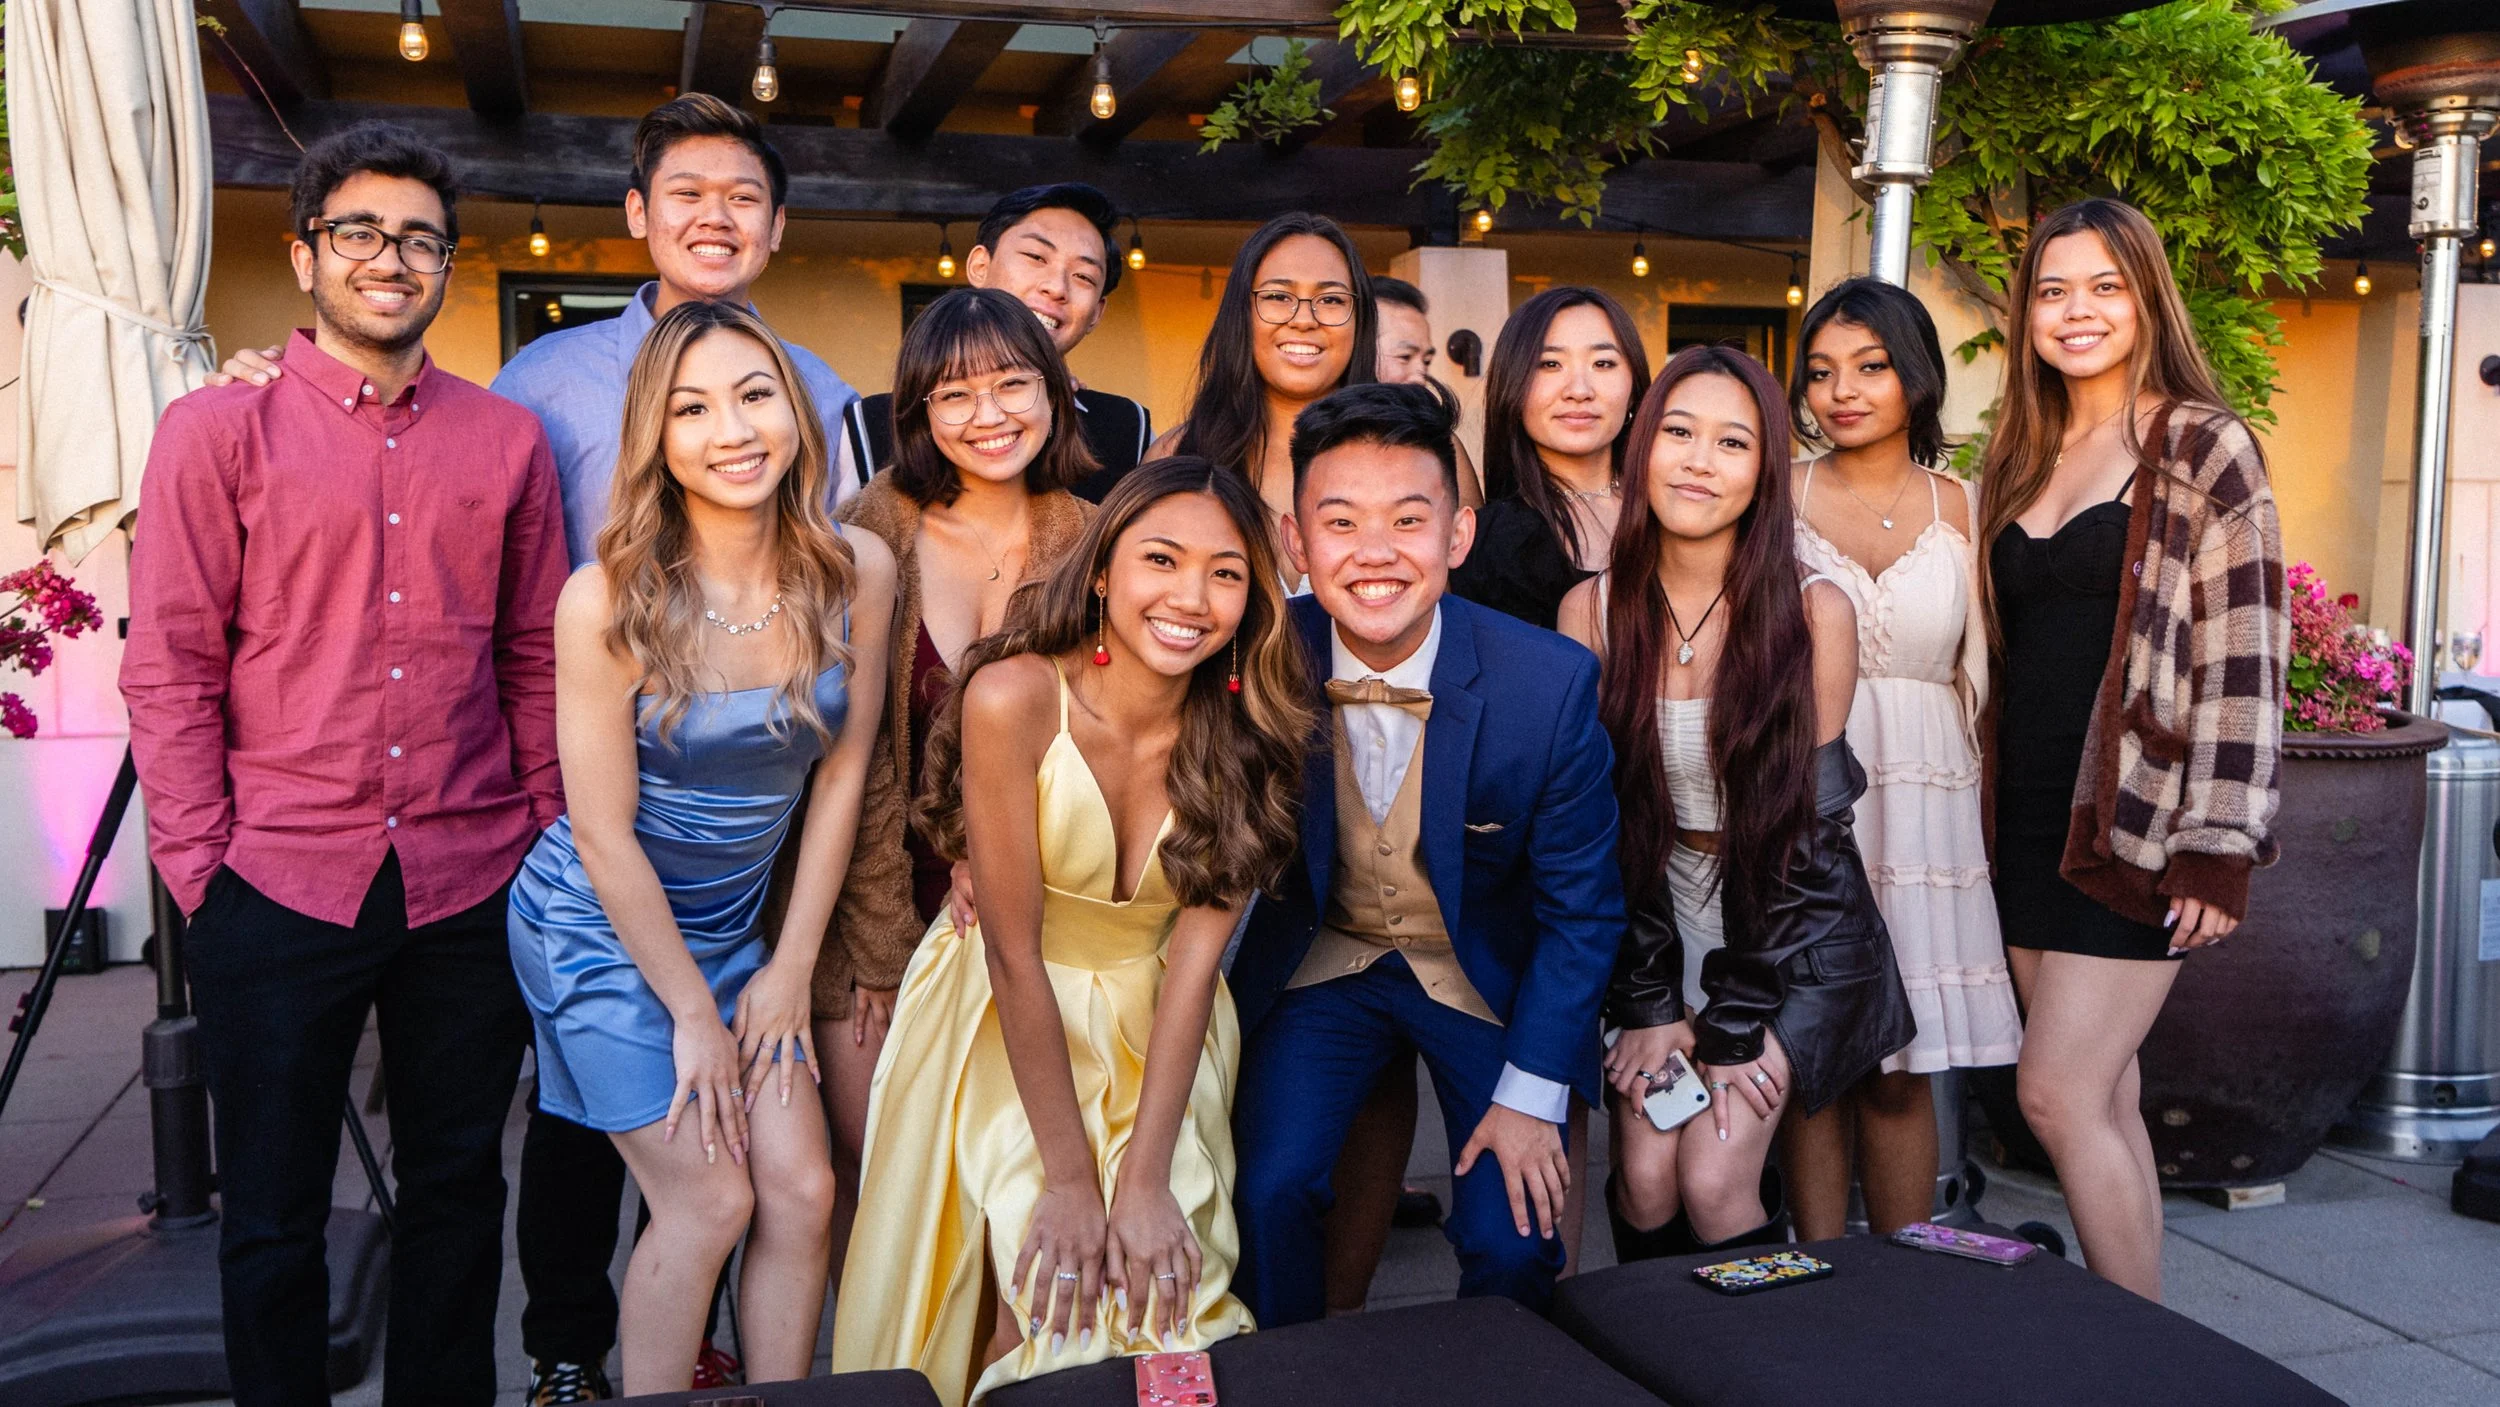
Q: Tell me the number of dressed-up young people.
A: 12